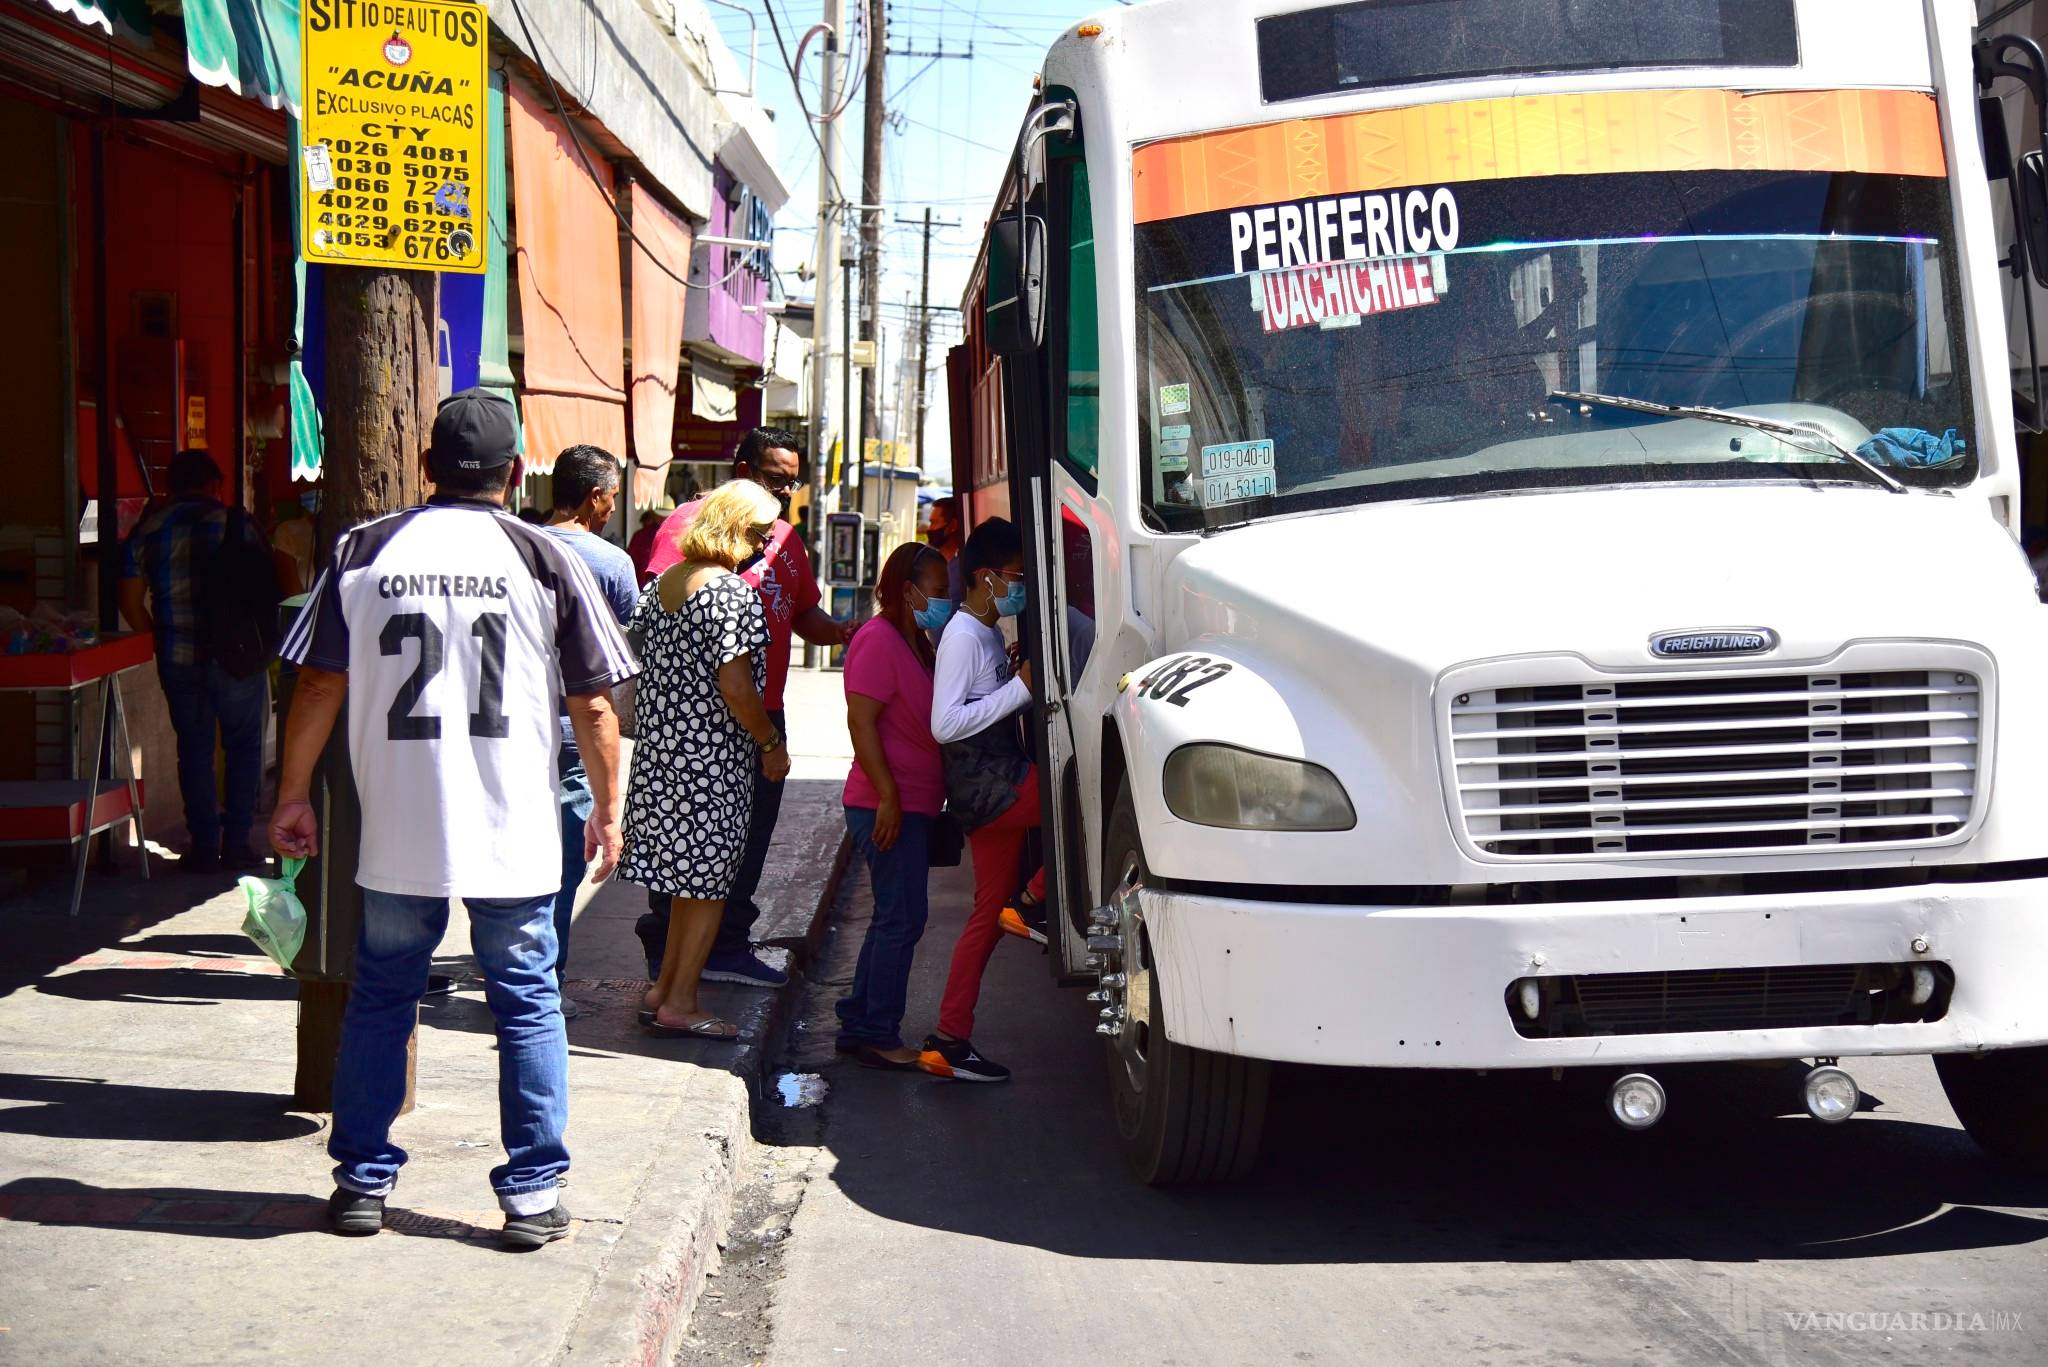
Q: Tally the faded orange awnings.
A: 2